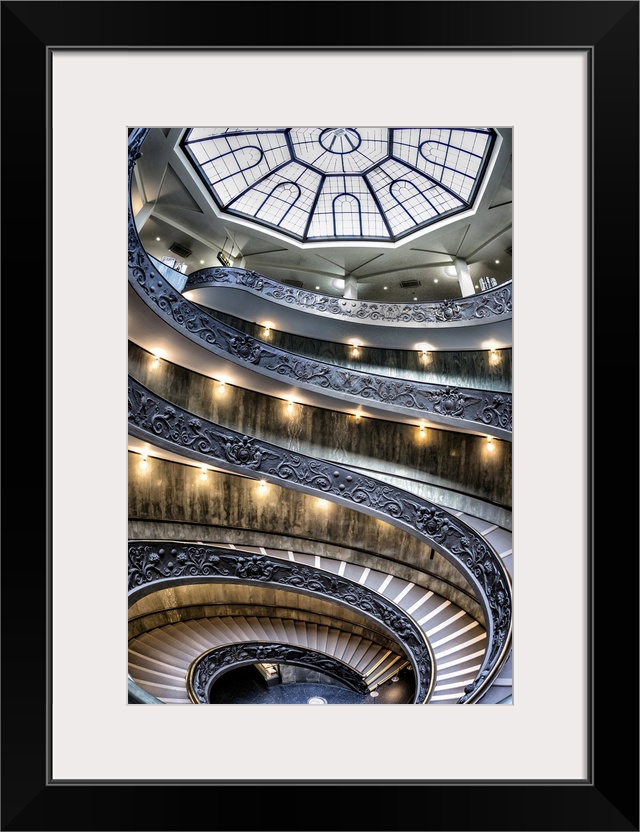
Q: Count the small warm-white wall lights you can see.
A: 14